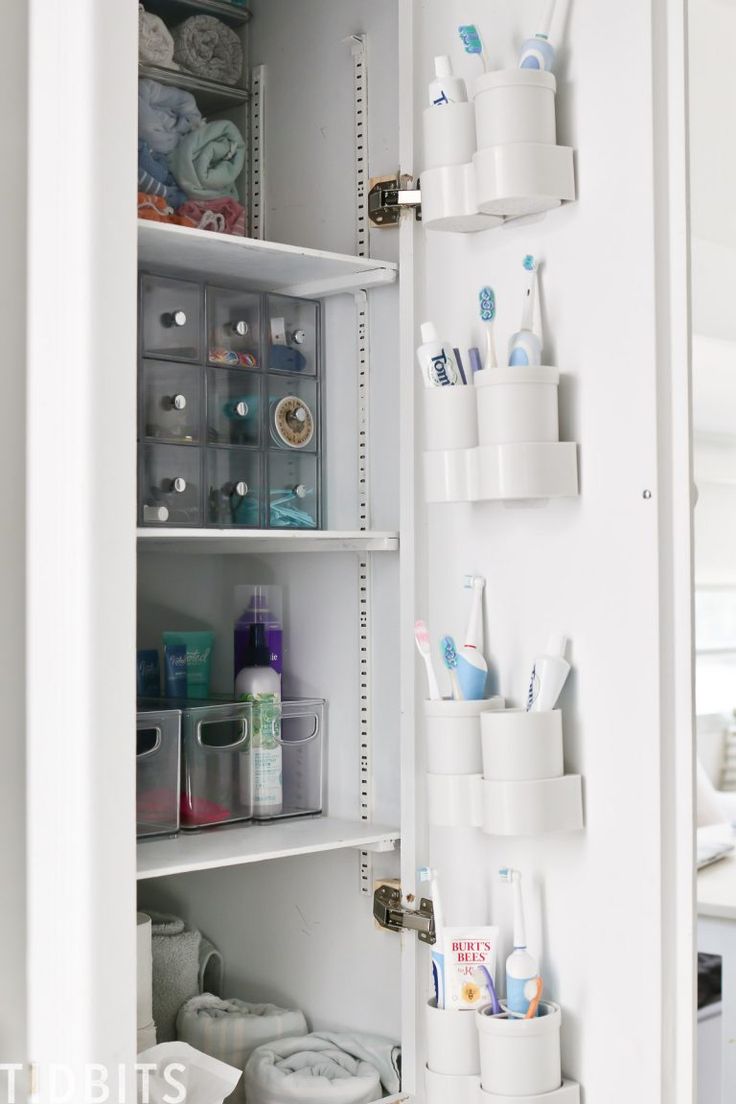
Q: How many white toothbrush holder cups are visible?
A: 8